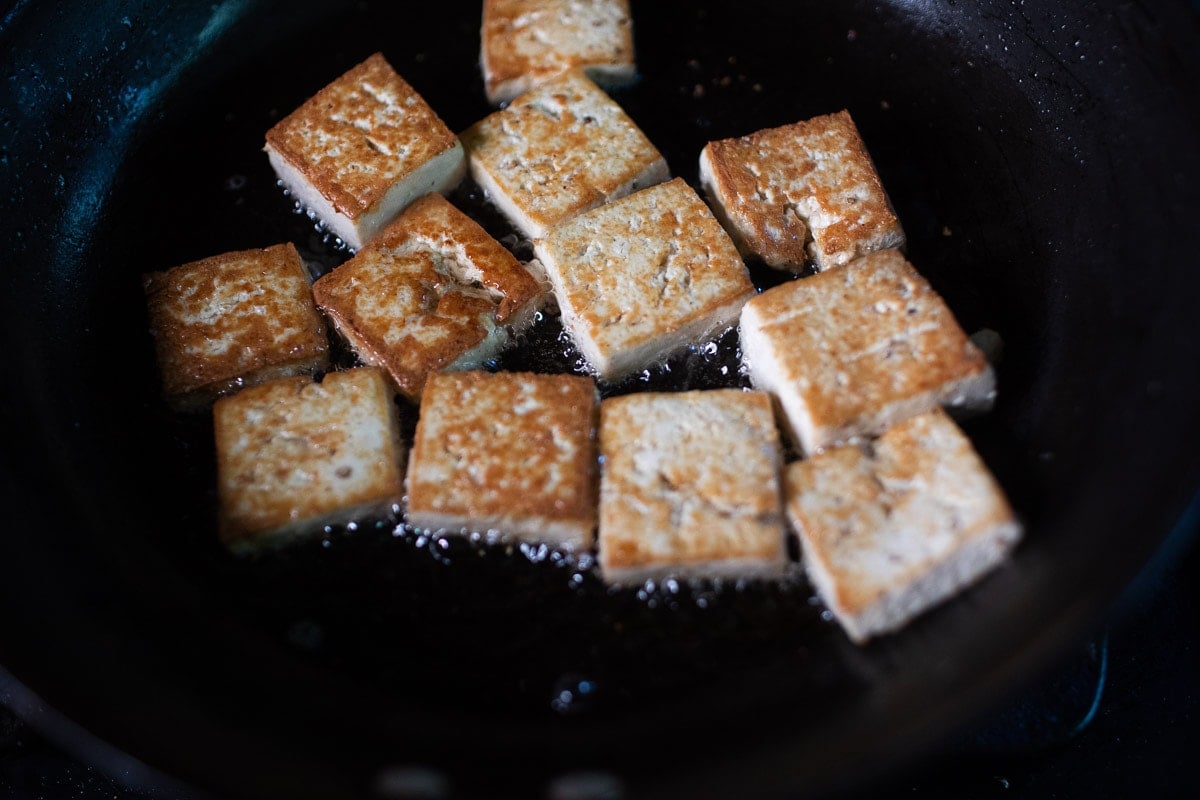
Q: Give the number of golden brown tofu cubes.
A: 12